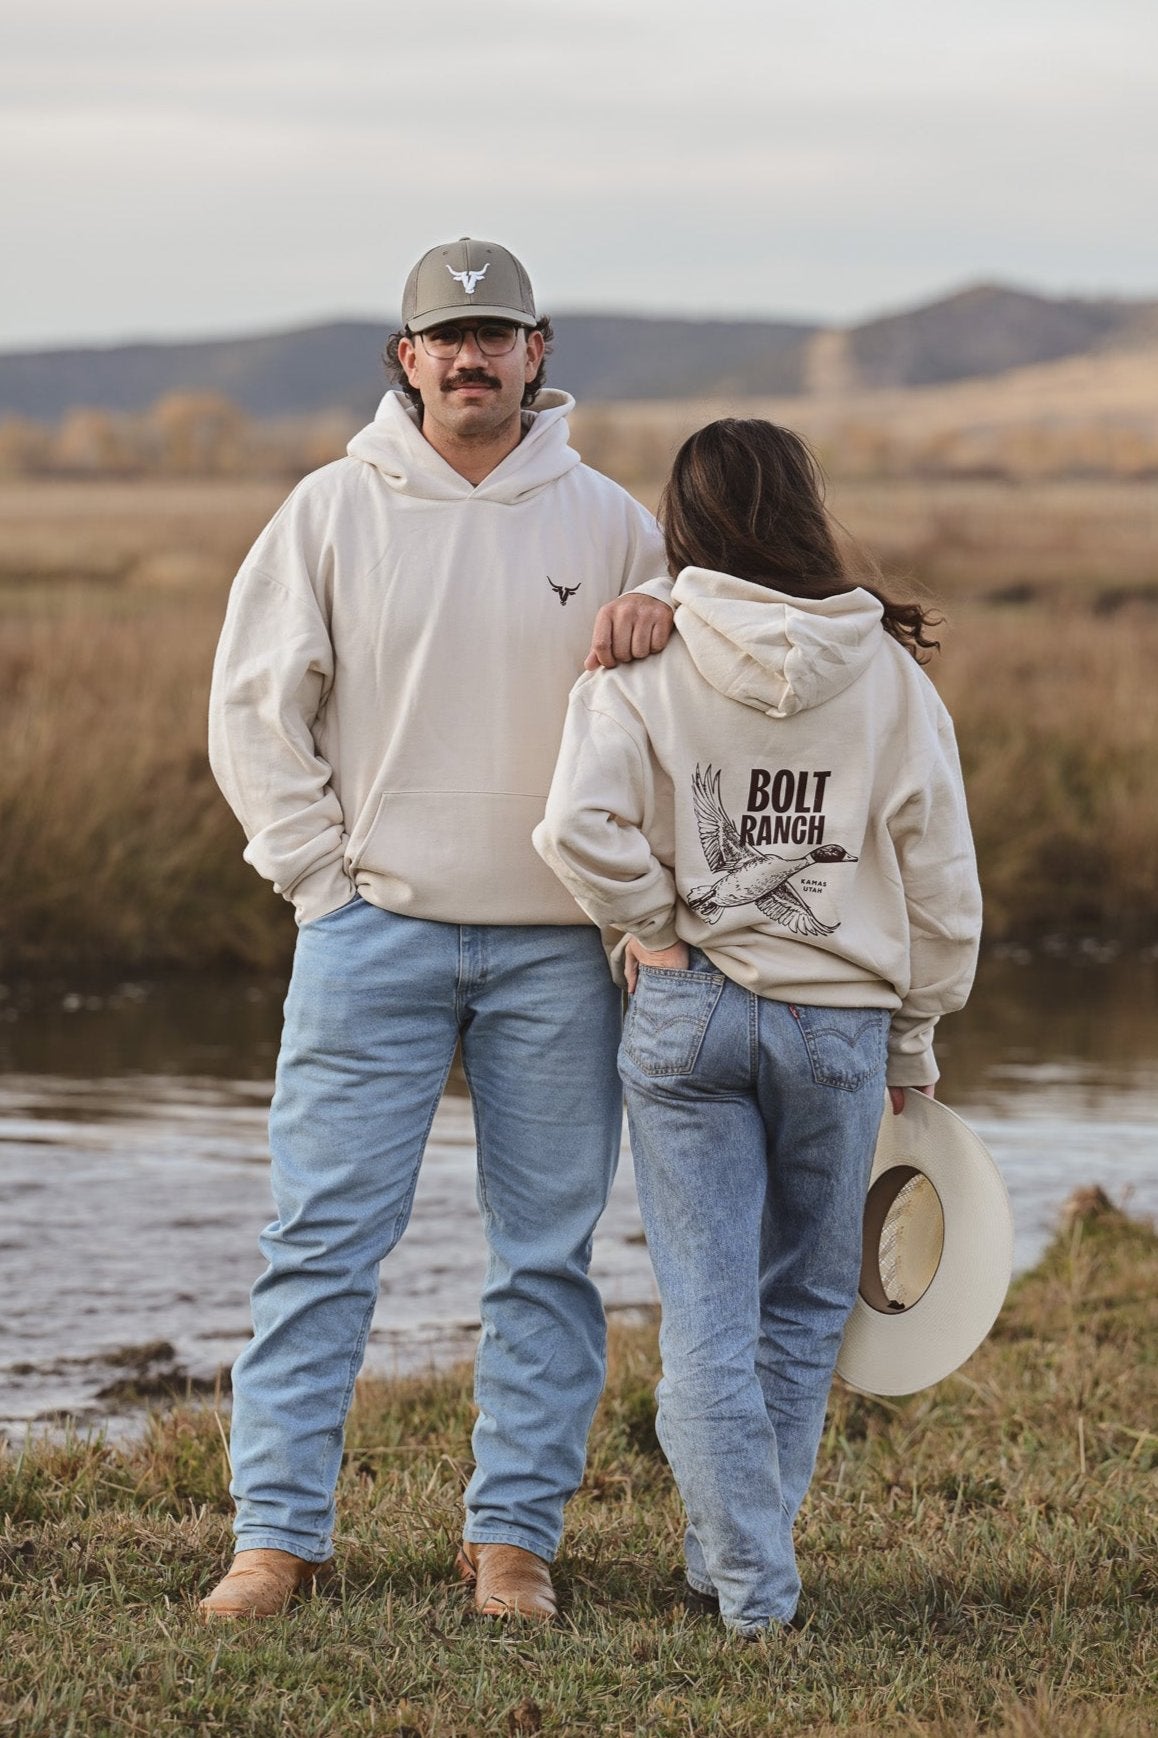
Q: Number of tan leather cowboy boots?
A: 2